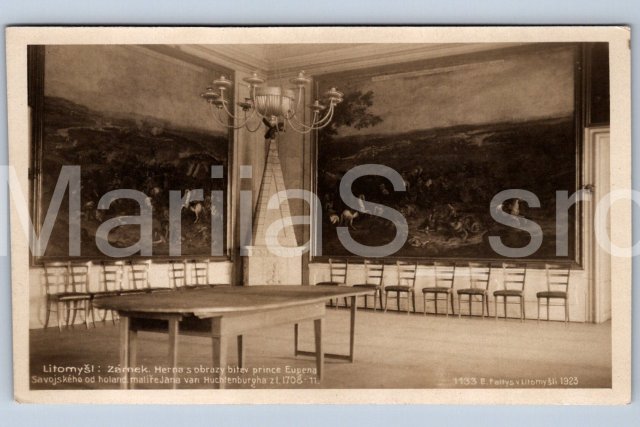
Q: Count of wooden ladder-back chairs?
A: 13